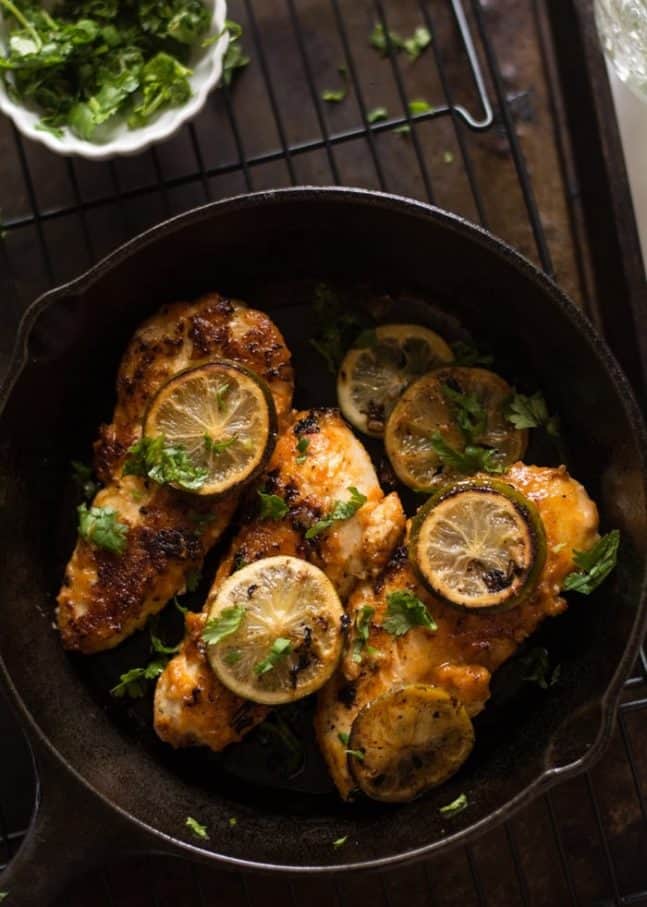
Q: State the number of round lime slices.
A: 6